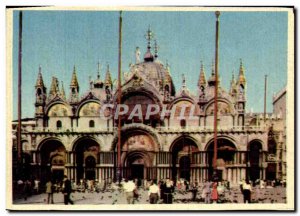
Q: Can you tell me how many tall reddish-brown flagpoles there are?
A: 3